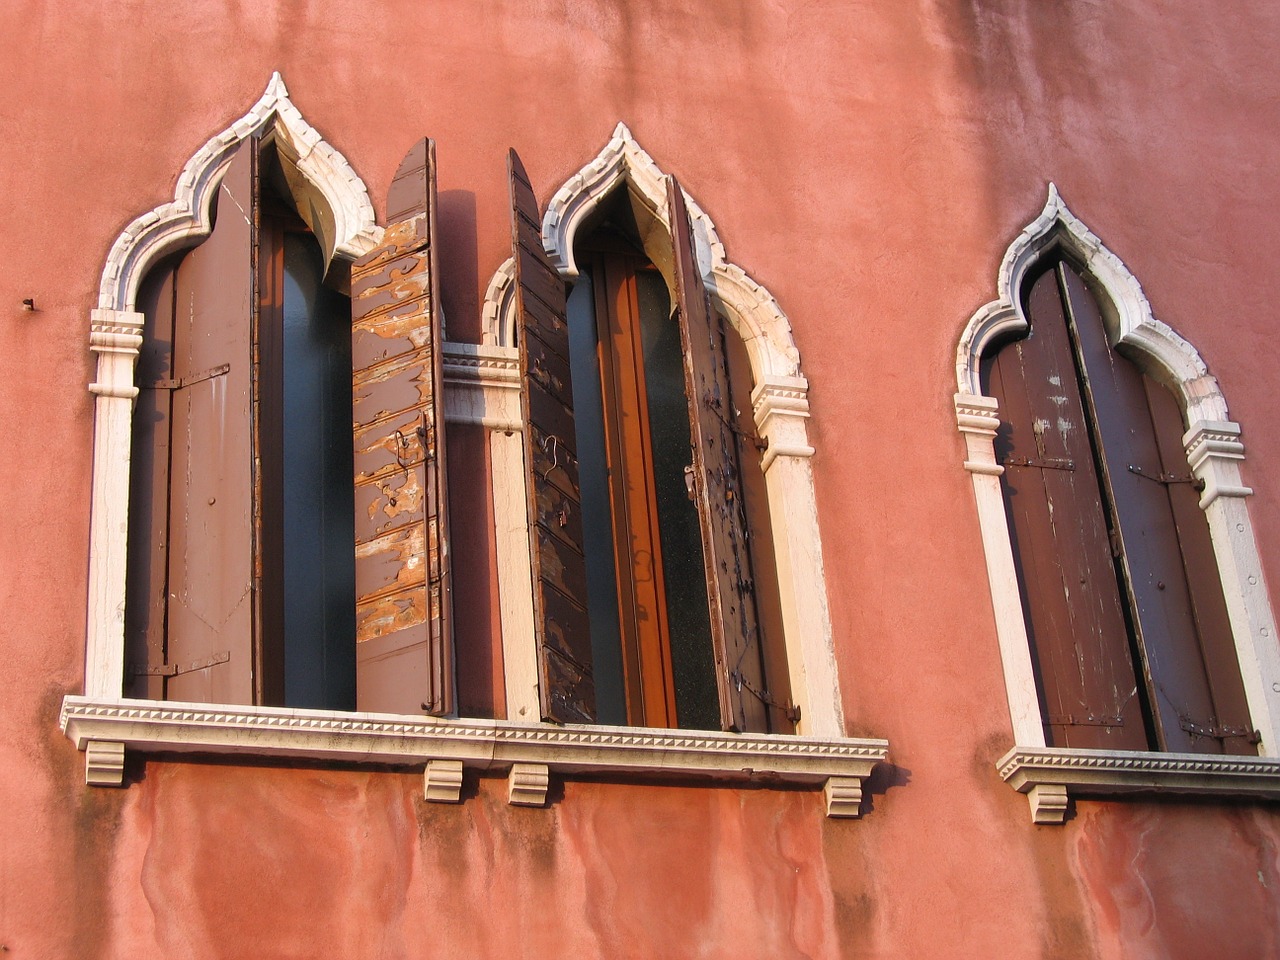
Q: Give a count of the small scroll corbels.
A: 5